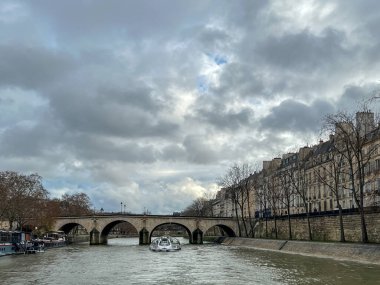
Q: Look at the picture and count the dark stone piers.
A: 3